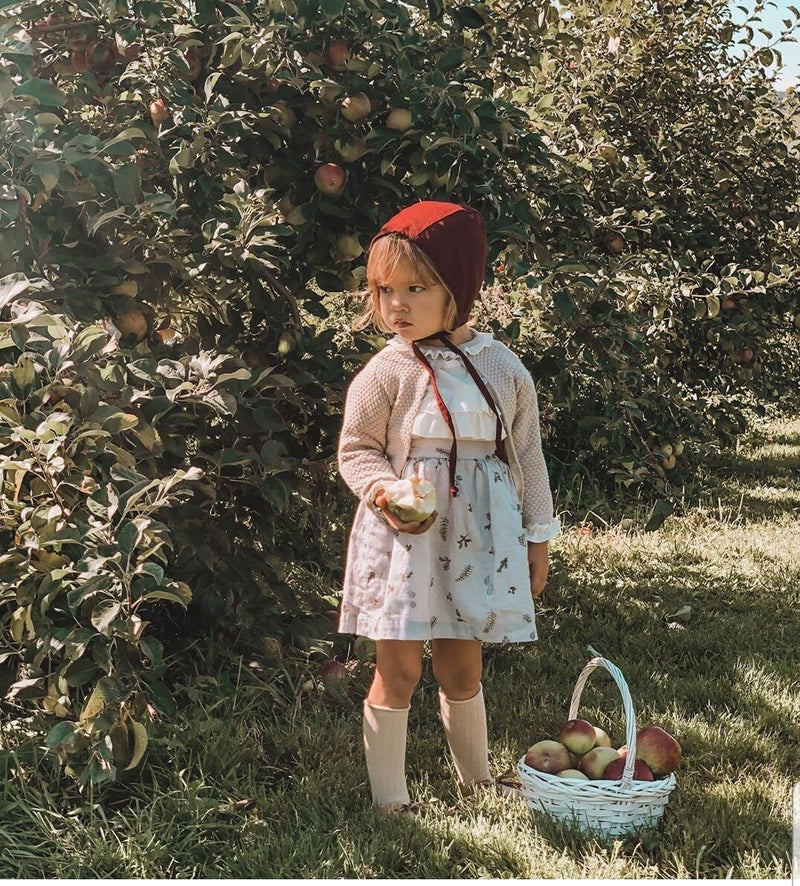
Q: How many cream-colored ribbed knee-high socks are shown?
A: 2